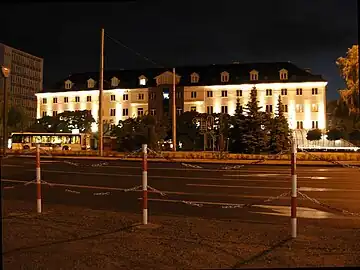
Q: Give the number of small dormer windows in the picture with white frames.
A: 8